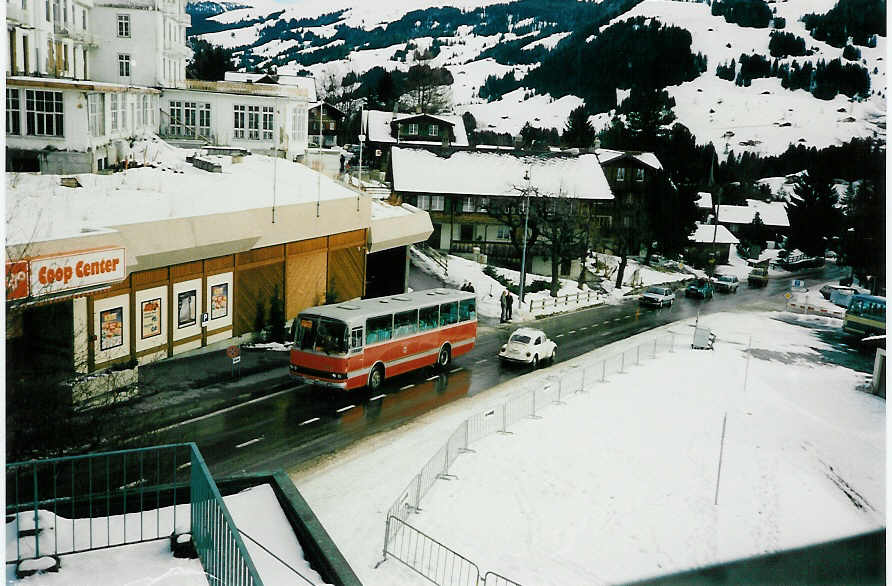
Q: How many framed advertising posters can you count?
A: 4